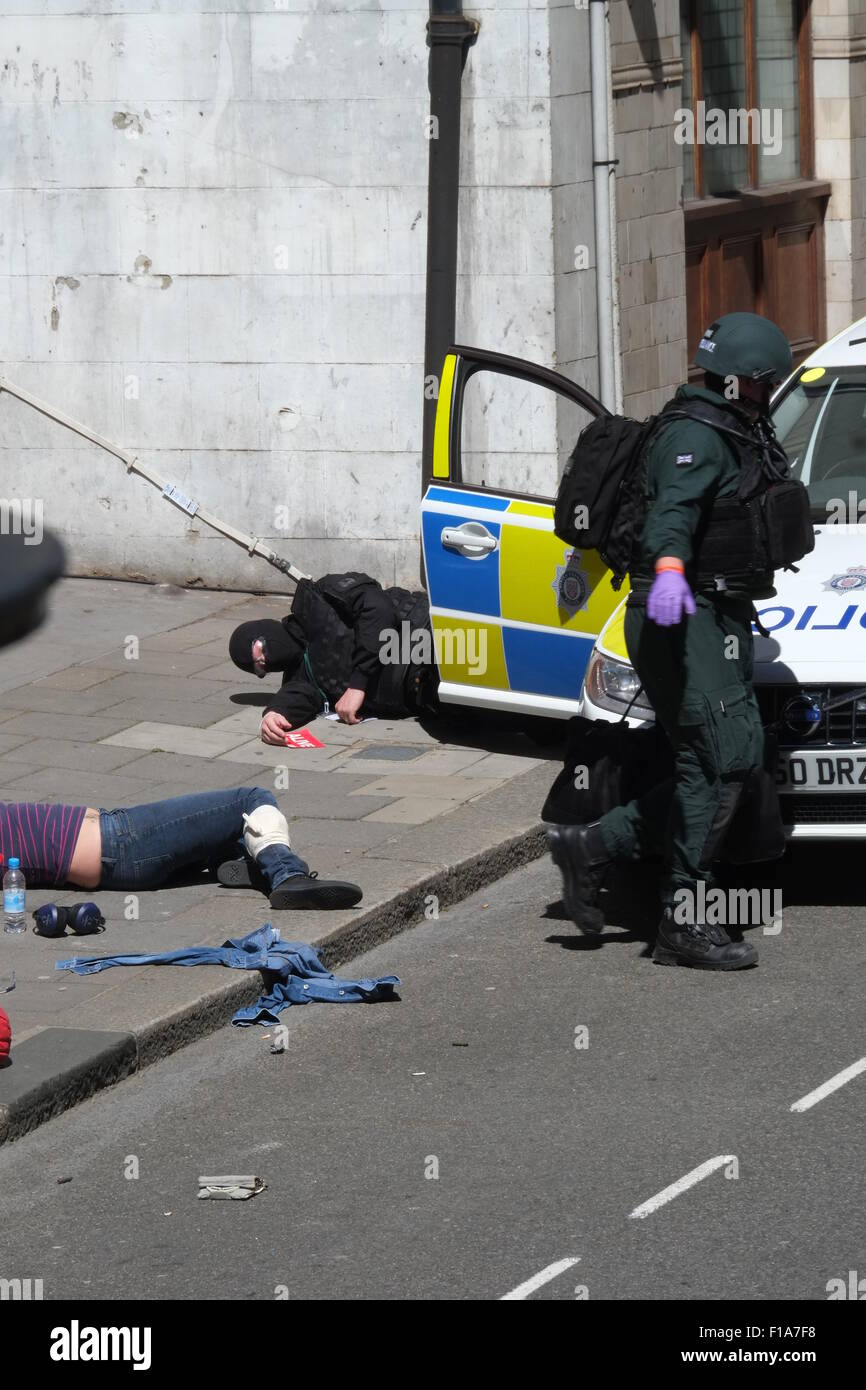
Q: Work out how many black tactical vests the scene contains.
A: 2